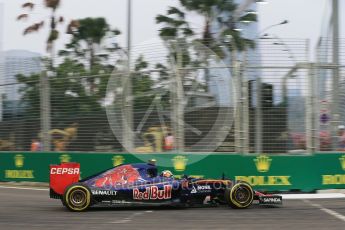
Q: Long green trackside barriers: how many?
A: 1